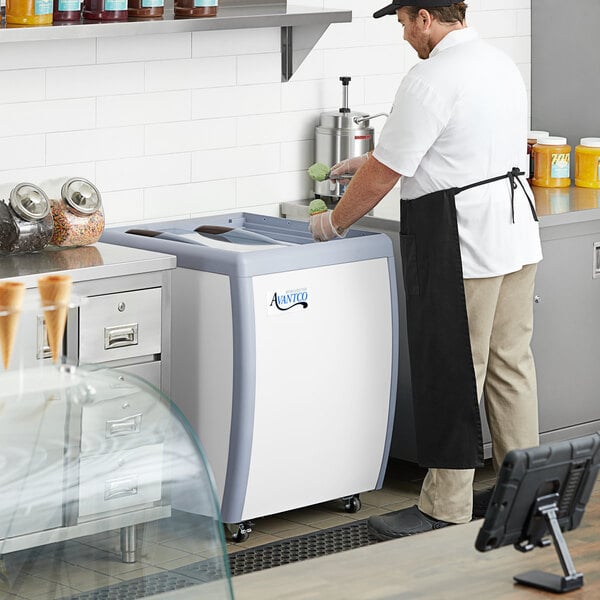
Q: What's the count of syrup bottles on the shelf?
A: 5